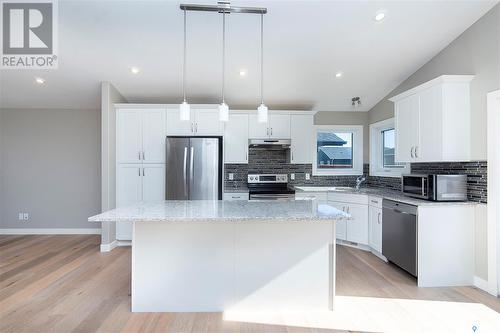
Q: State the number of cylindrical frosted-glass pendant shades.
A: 3